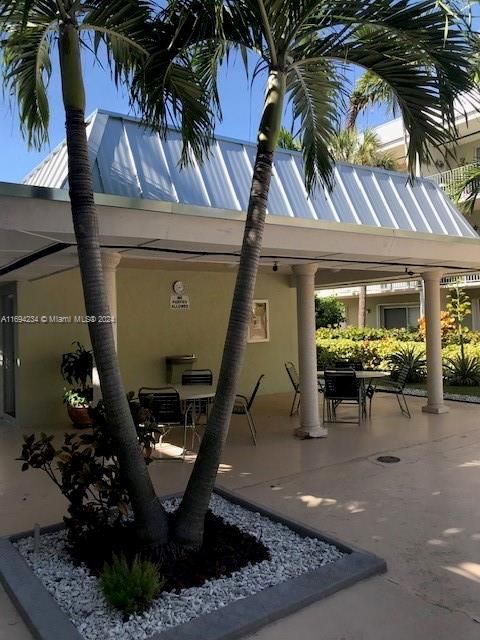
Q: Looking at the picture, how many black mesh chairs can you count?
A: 7